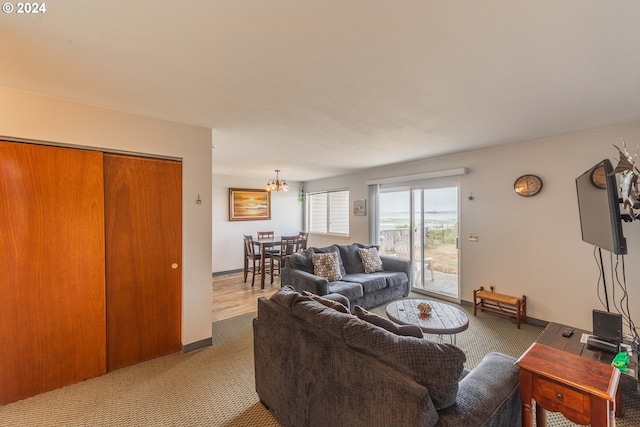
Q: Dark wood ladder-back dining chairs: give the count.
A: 4